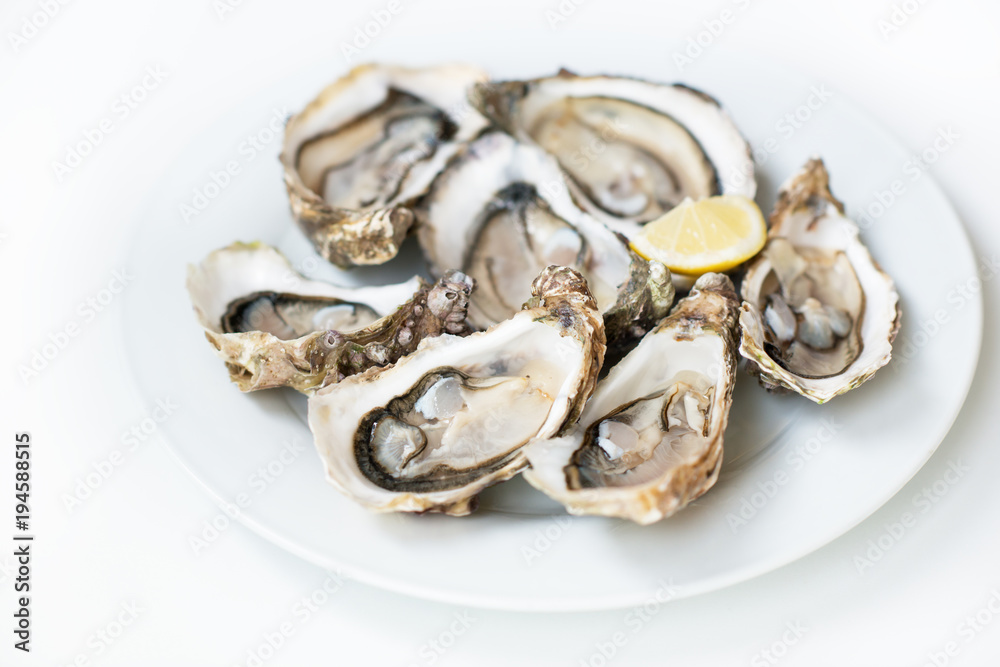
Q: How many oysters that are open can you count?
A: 7